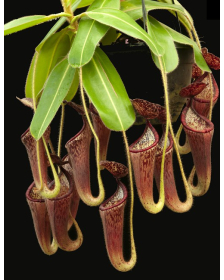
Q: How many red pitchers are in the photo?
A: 11